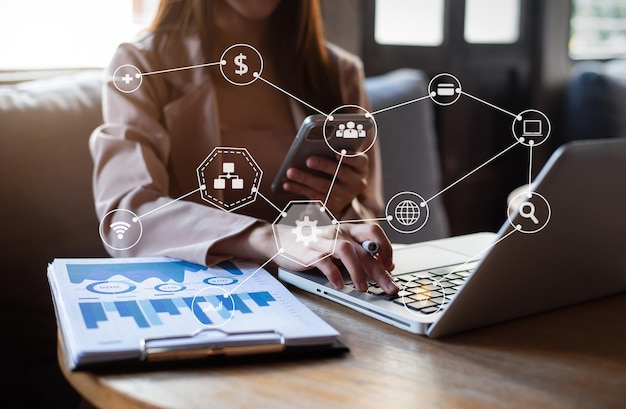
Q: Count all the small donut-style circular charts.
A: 3